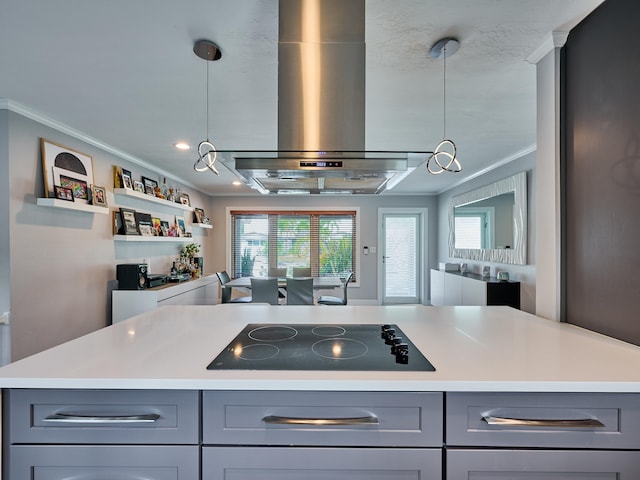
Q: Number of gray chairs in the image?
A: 6